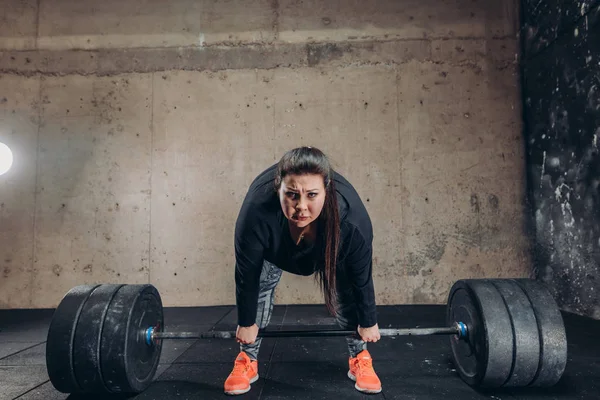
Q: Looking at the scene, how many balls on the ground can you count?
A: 0